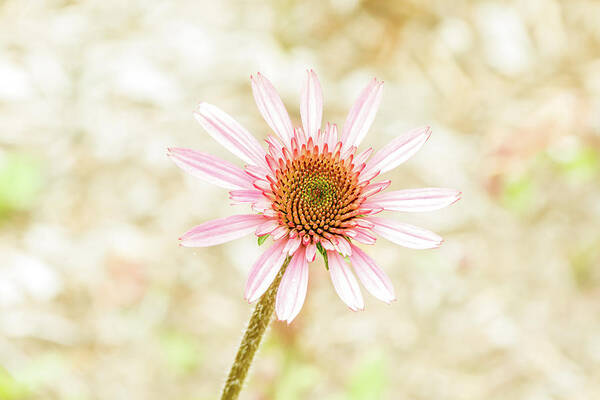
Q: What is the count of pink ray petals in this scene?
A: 13